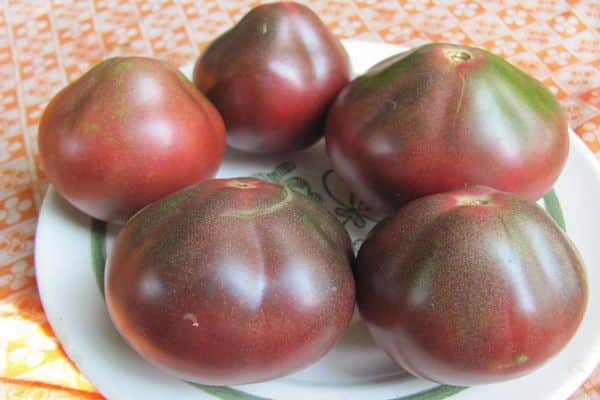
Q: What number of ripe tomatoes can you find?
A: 5